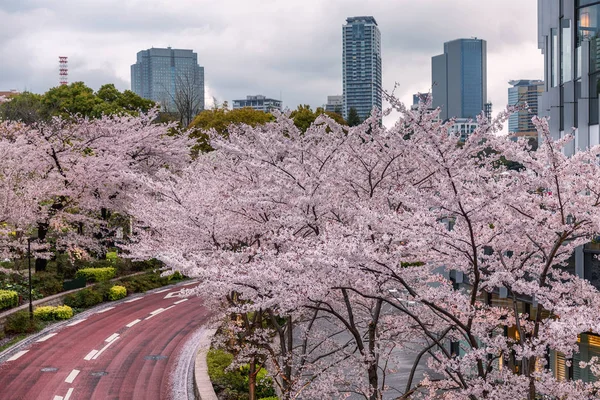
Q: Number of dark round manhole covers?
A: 3